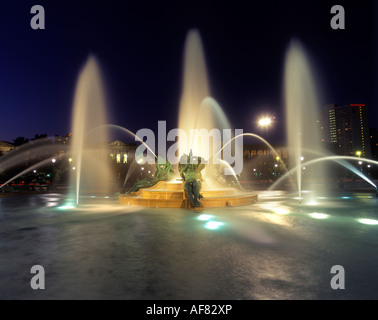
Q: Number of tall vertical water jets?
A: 3